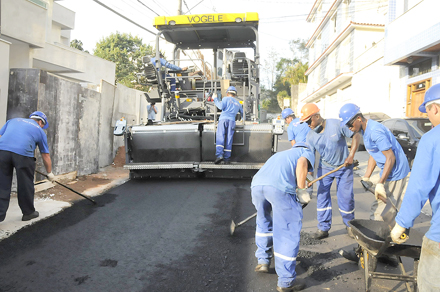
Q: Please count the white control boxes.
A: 2